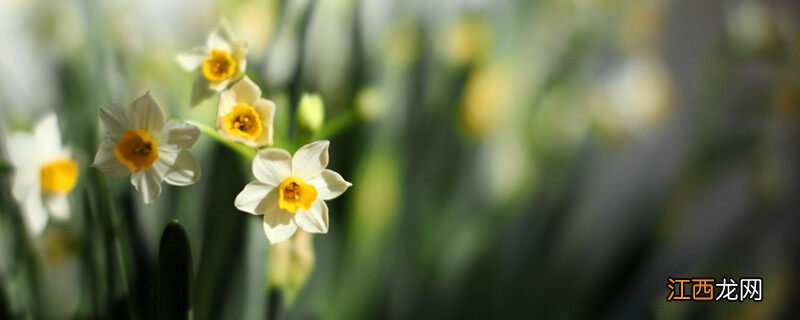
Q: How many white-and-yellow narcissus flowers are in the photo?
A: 5